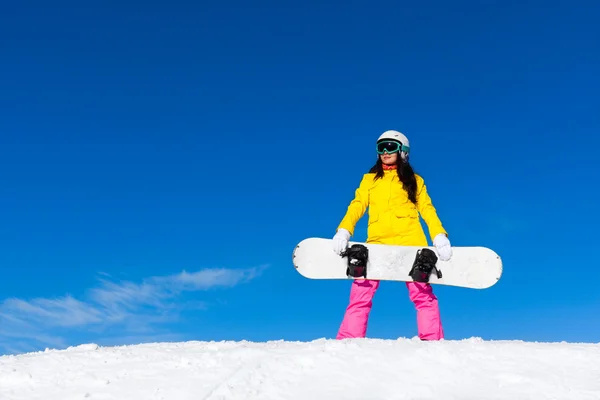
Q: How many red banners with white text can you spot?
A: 0